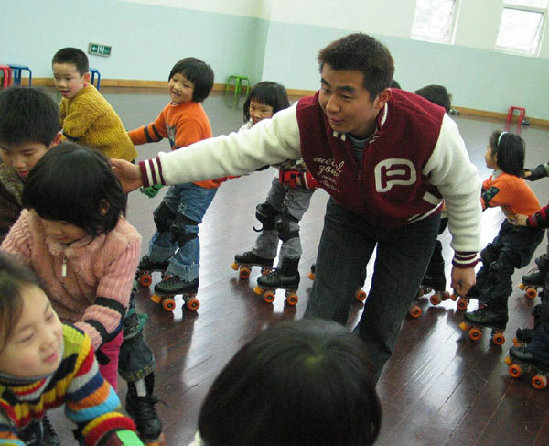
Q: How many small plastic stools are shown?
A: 5